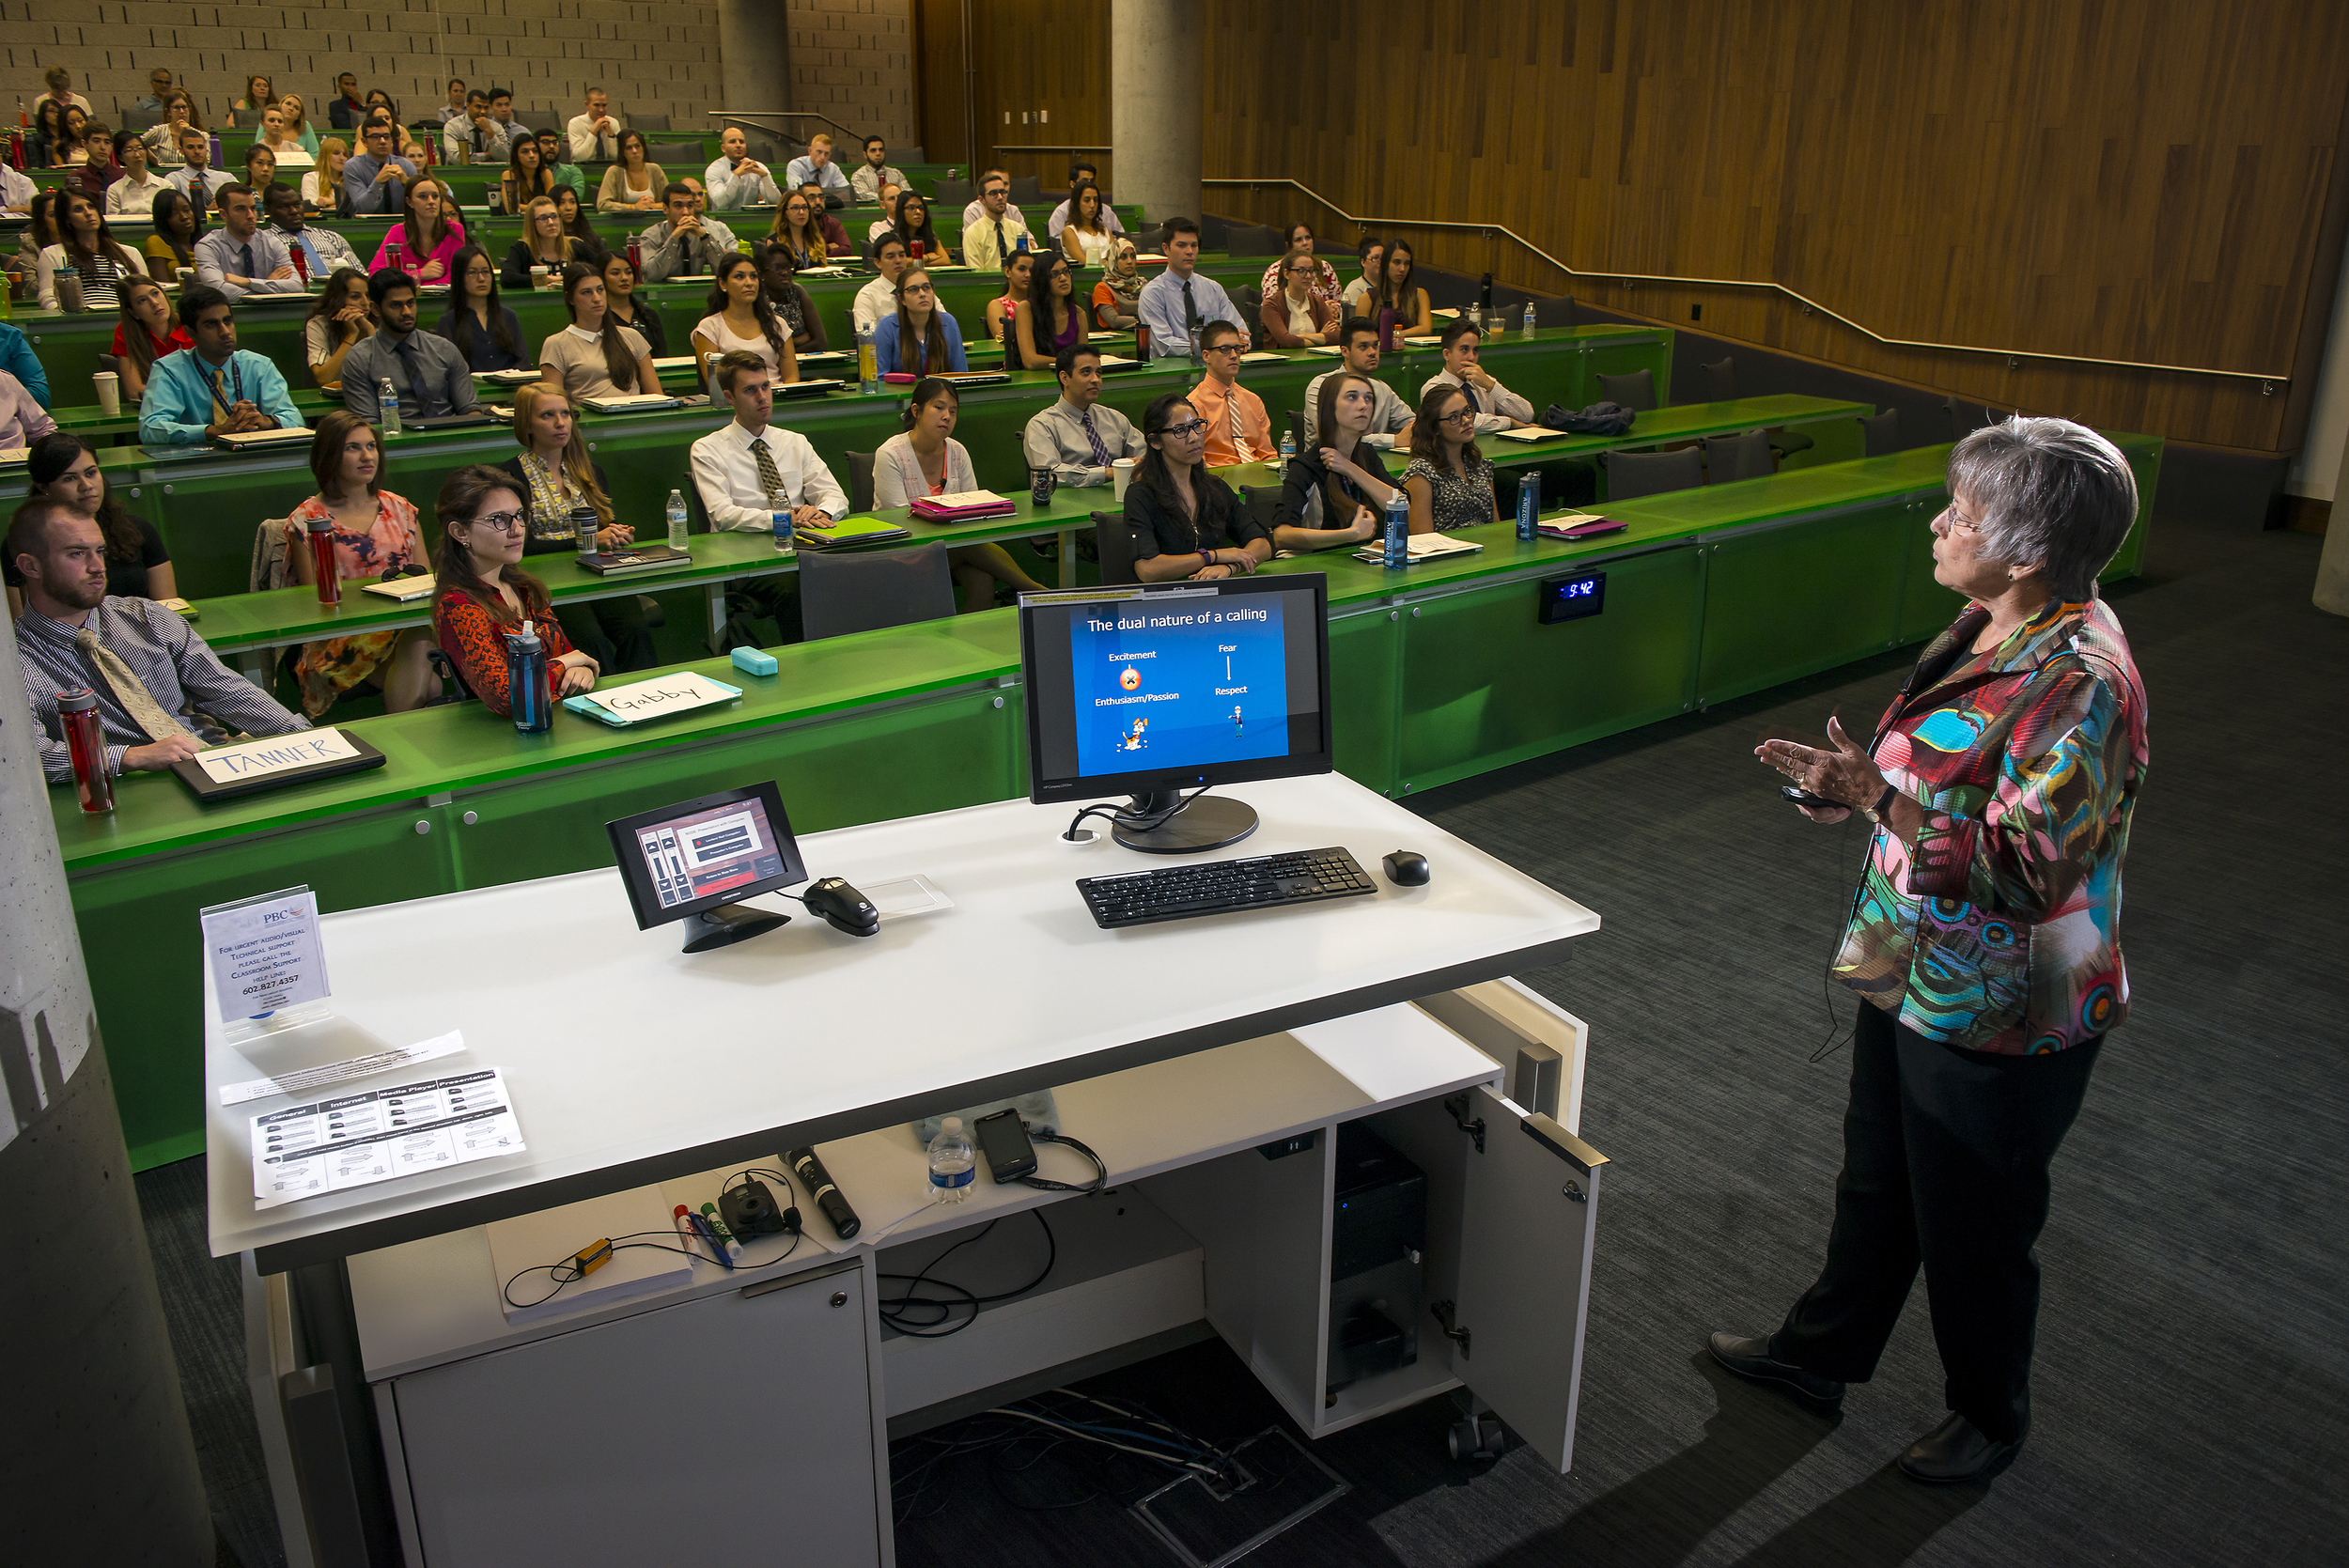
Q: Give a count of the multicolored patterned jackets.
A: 1